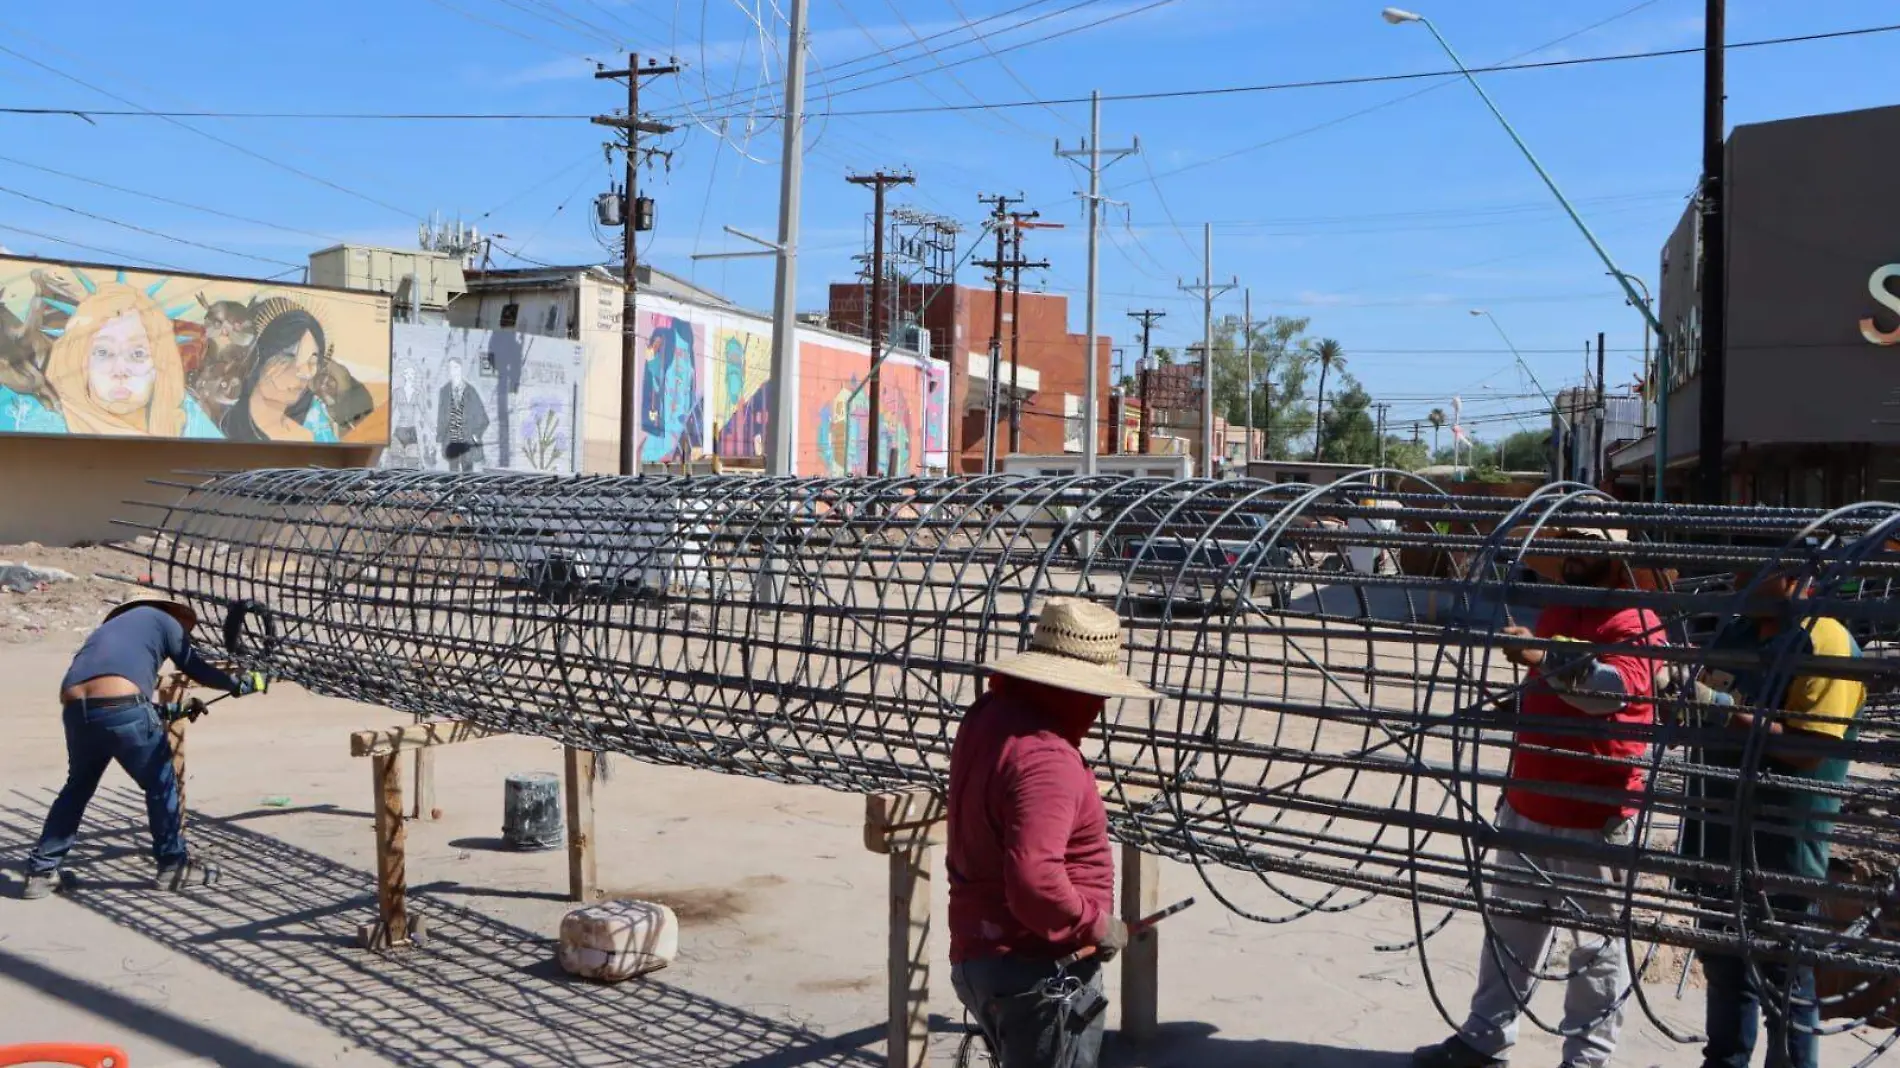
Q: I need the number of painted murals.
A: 6